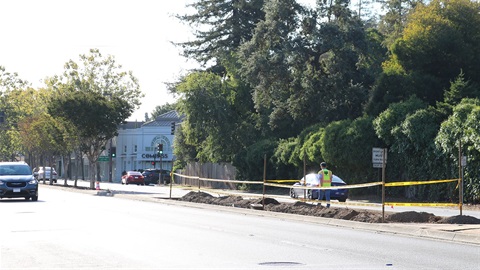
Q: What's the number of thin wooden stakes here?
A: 6